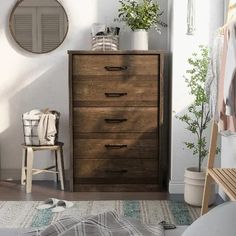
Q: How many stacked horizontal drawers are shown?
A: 5